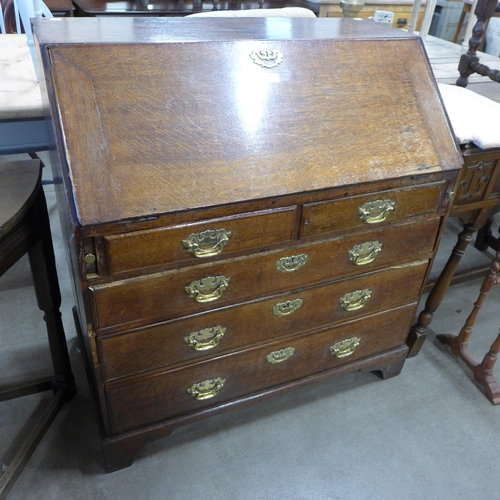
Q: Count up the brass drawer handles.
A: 8